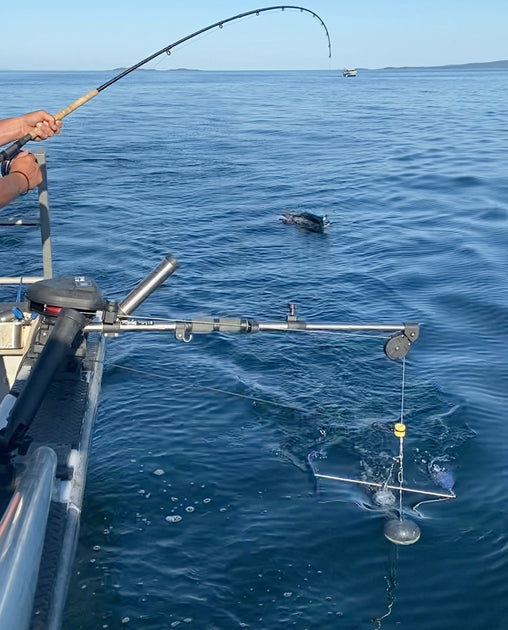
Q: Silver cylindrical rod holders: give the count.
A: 1